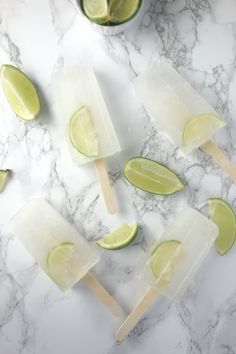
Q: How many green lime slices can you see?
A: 11